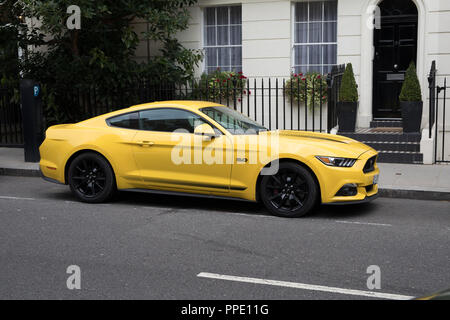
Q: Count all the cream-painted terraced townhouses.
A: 1